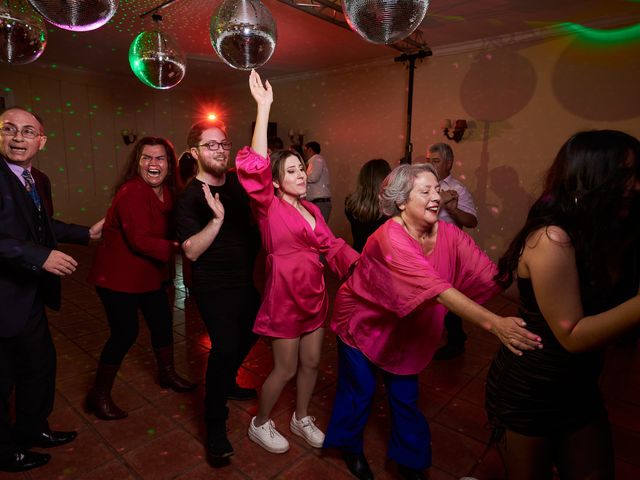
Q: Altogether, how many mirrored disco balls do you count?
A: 5